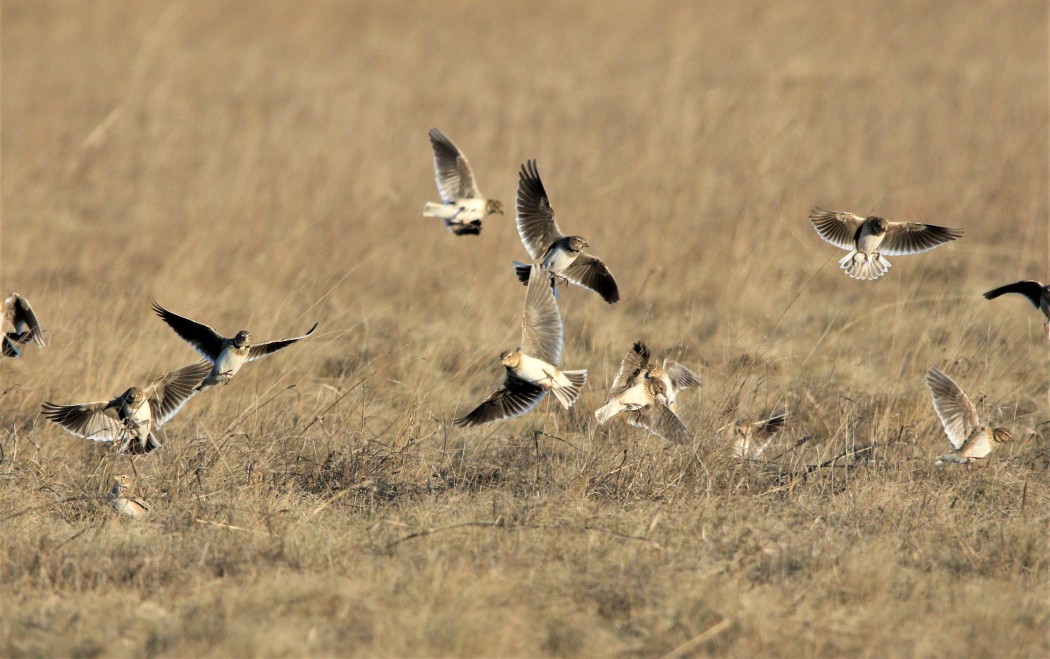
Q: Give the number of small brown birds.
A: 13